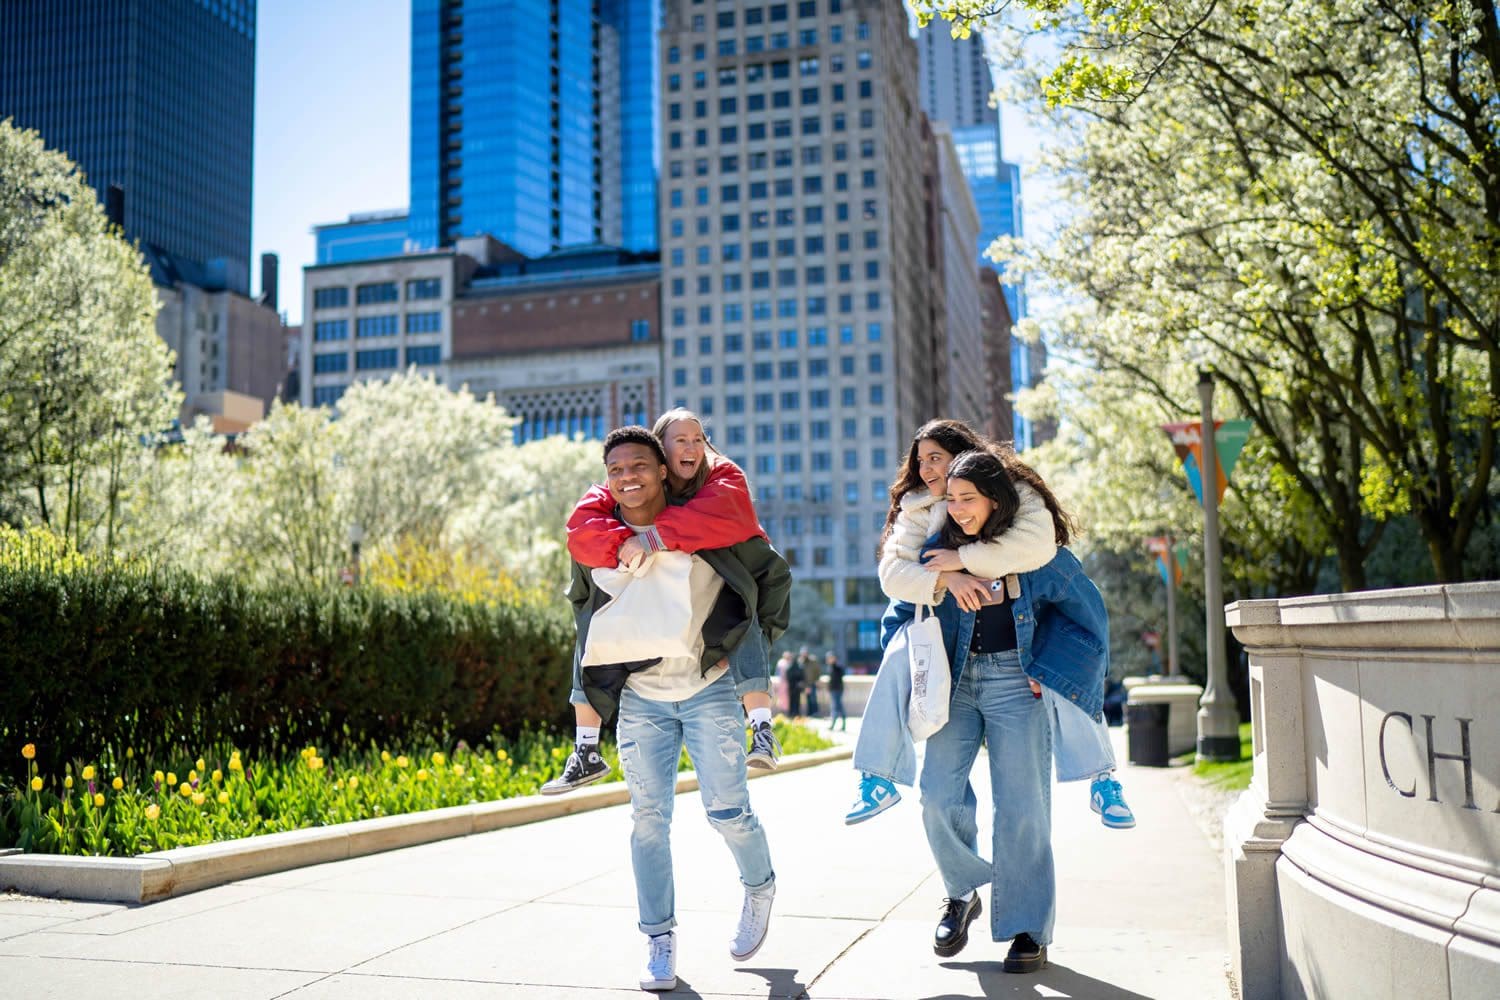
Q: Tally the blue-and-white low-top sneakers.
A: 2